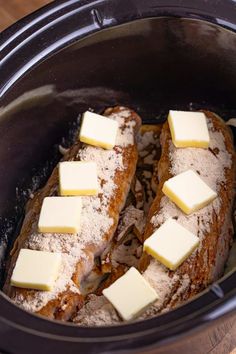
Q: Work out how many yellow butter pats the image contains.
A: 8